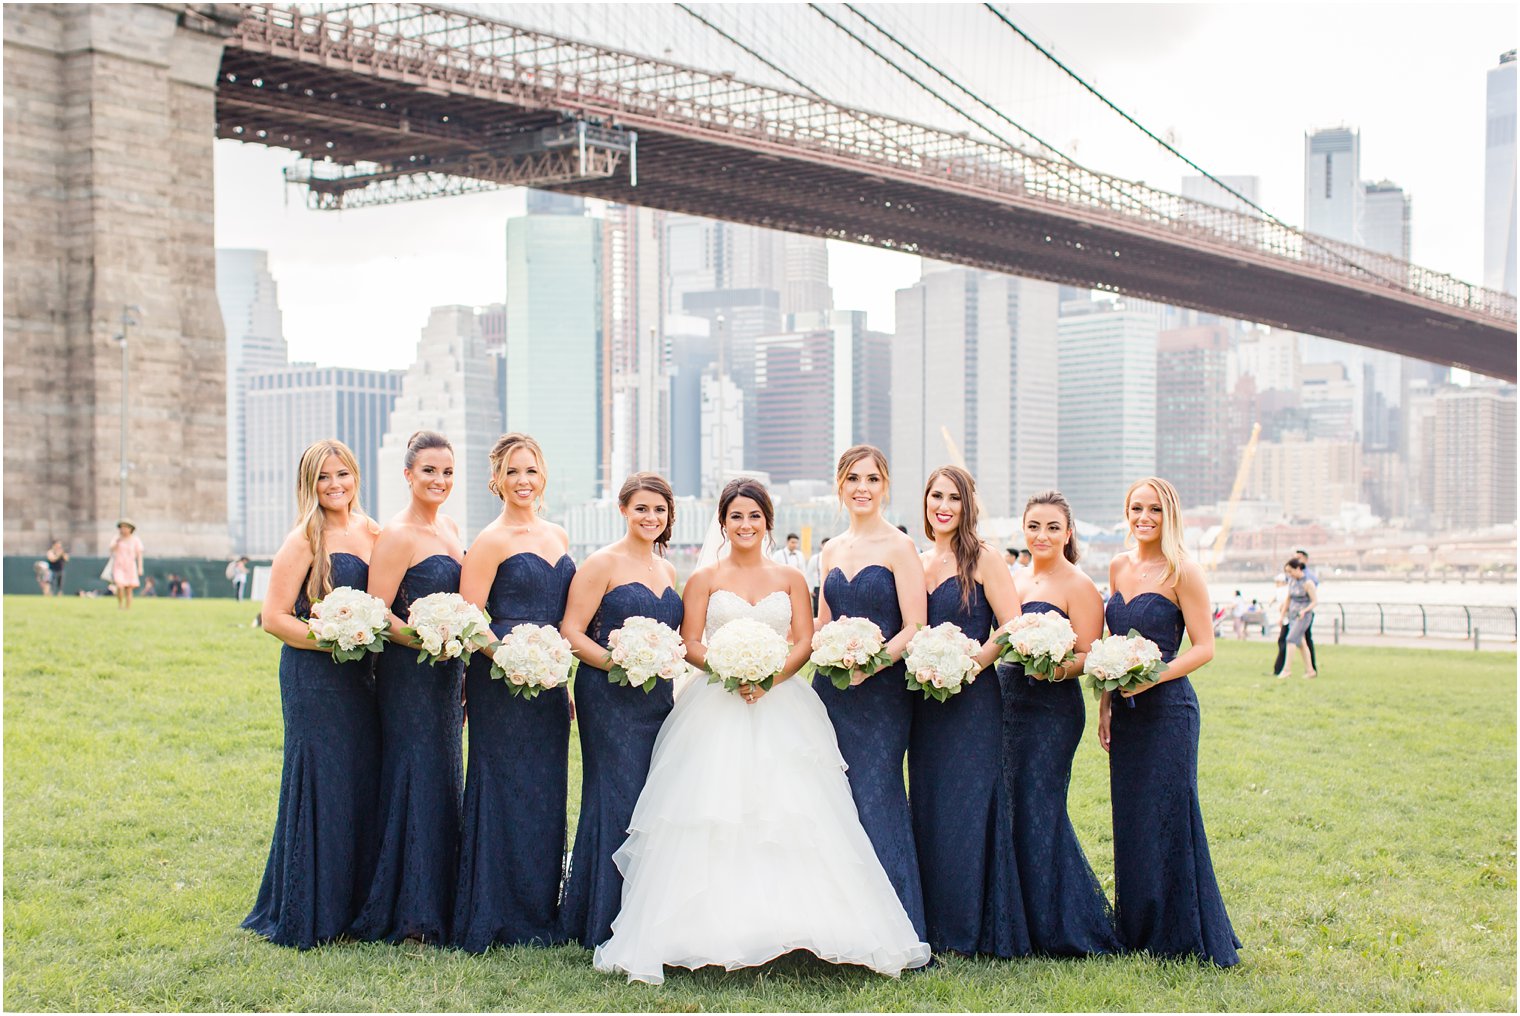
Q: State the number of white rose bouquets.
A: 9